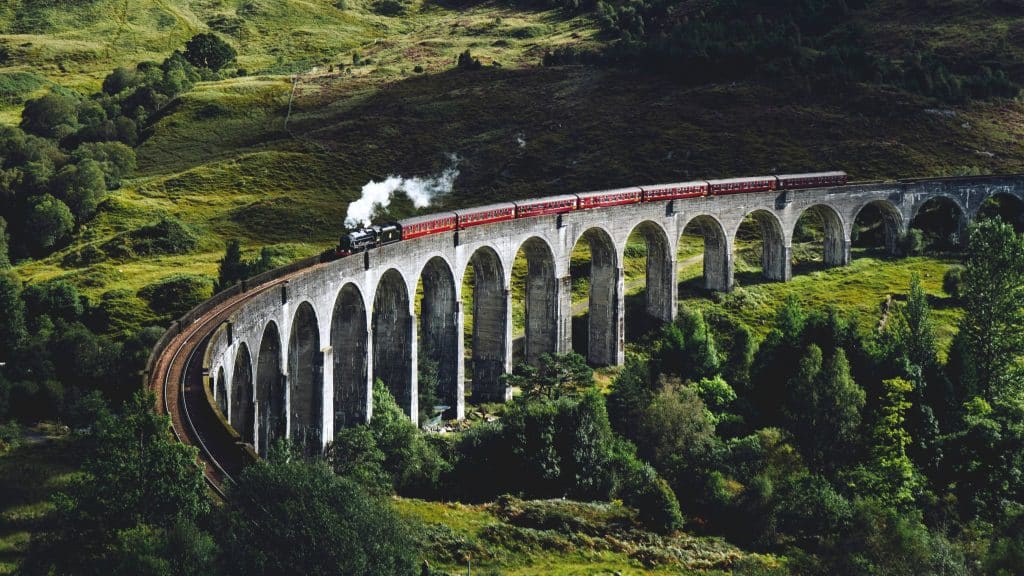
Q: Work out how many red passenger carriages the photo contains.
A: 7